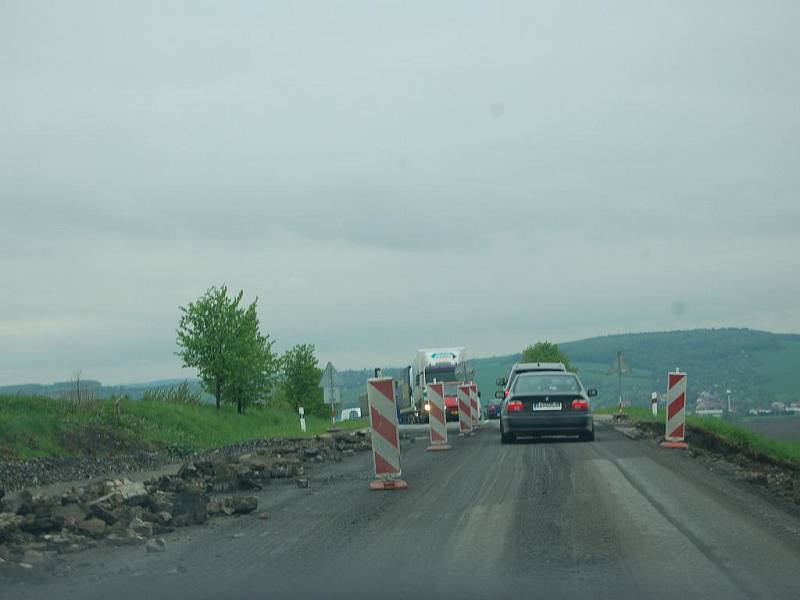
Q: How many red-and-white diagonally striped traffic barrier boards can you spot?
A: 5